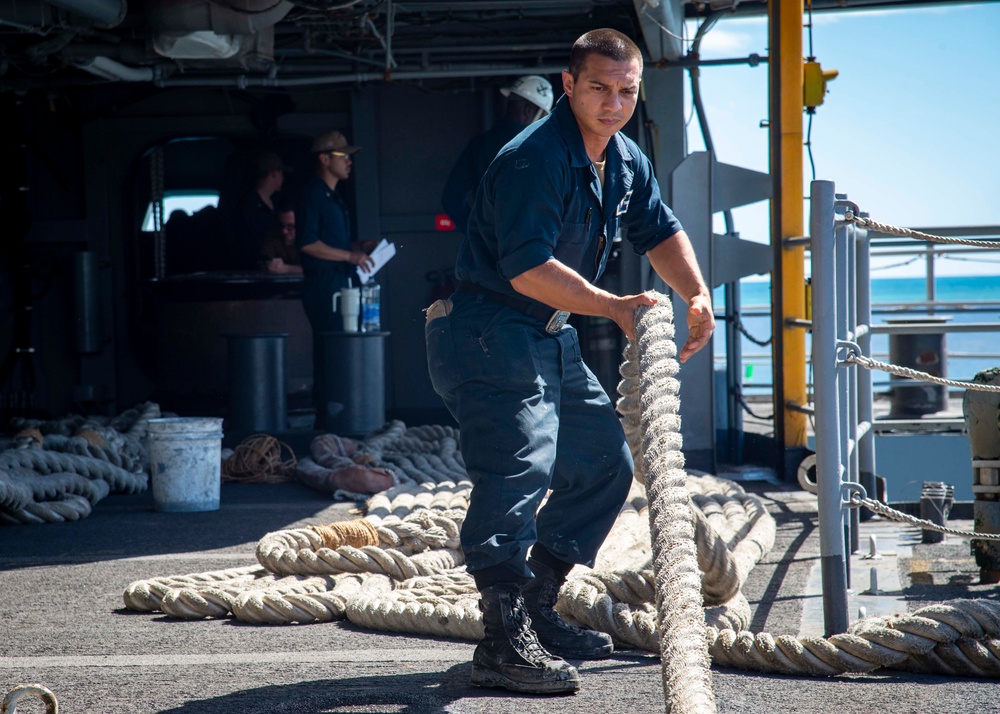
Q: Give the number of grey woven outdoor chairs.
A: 0